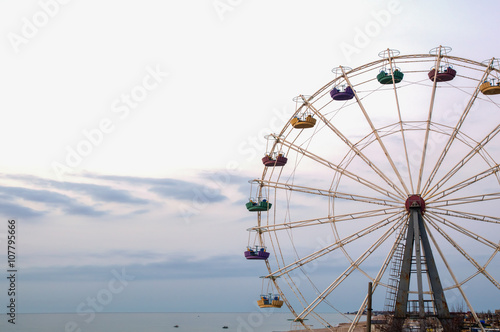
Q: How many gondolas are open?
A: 9